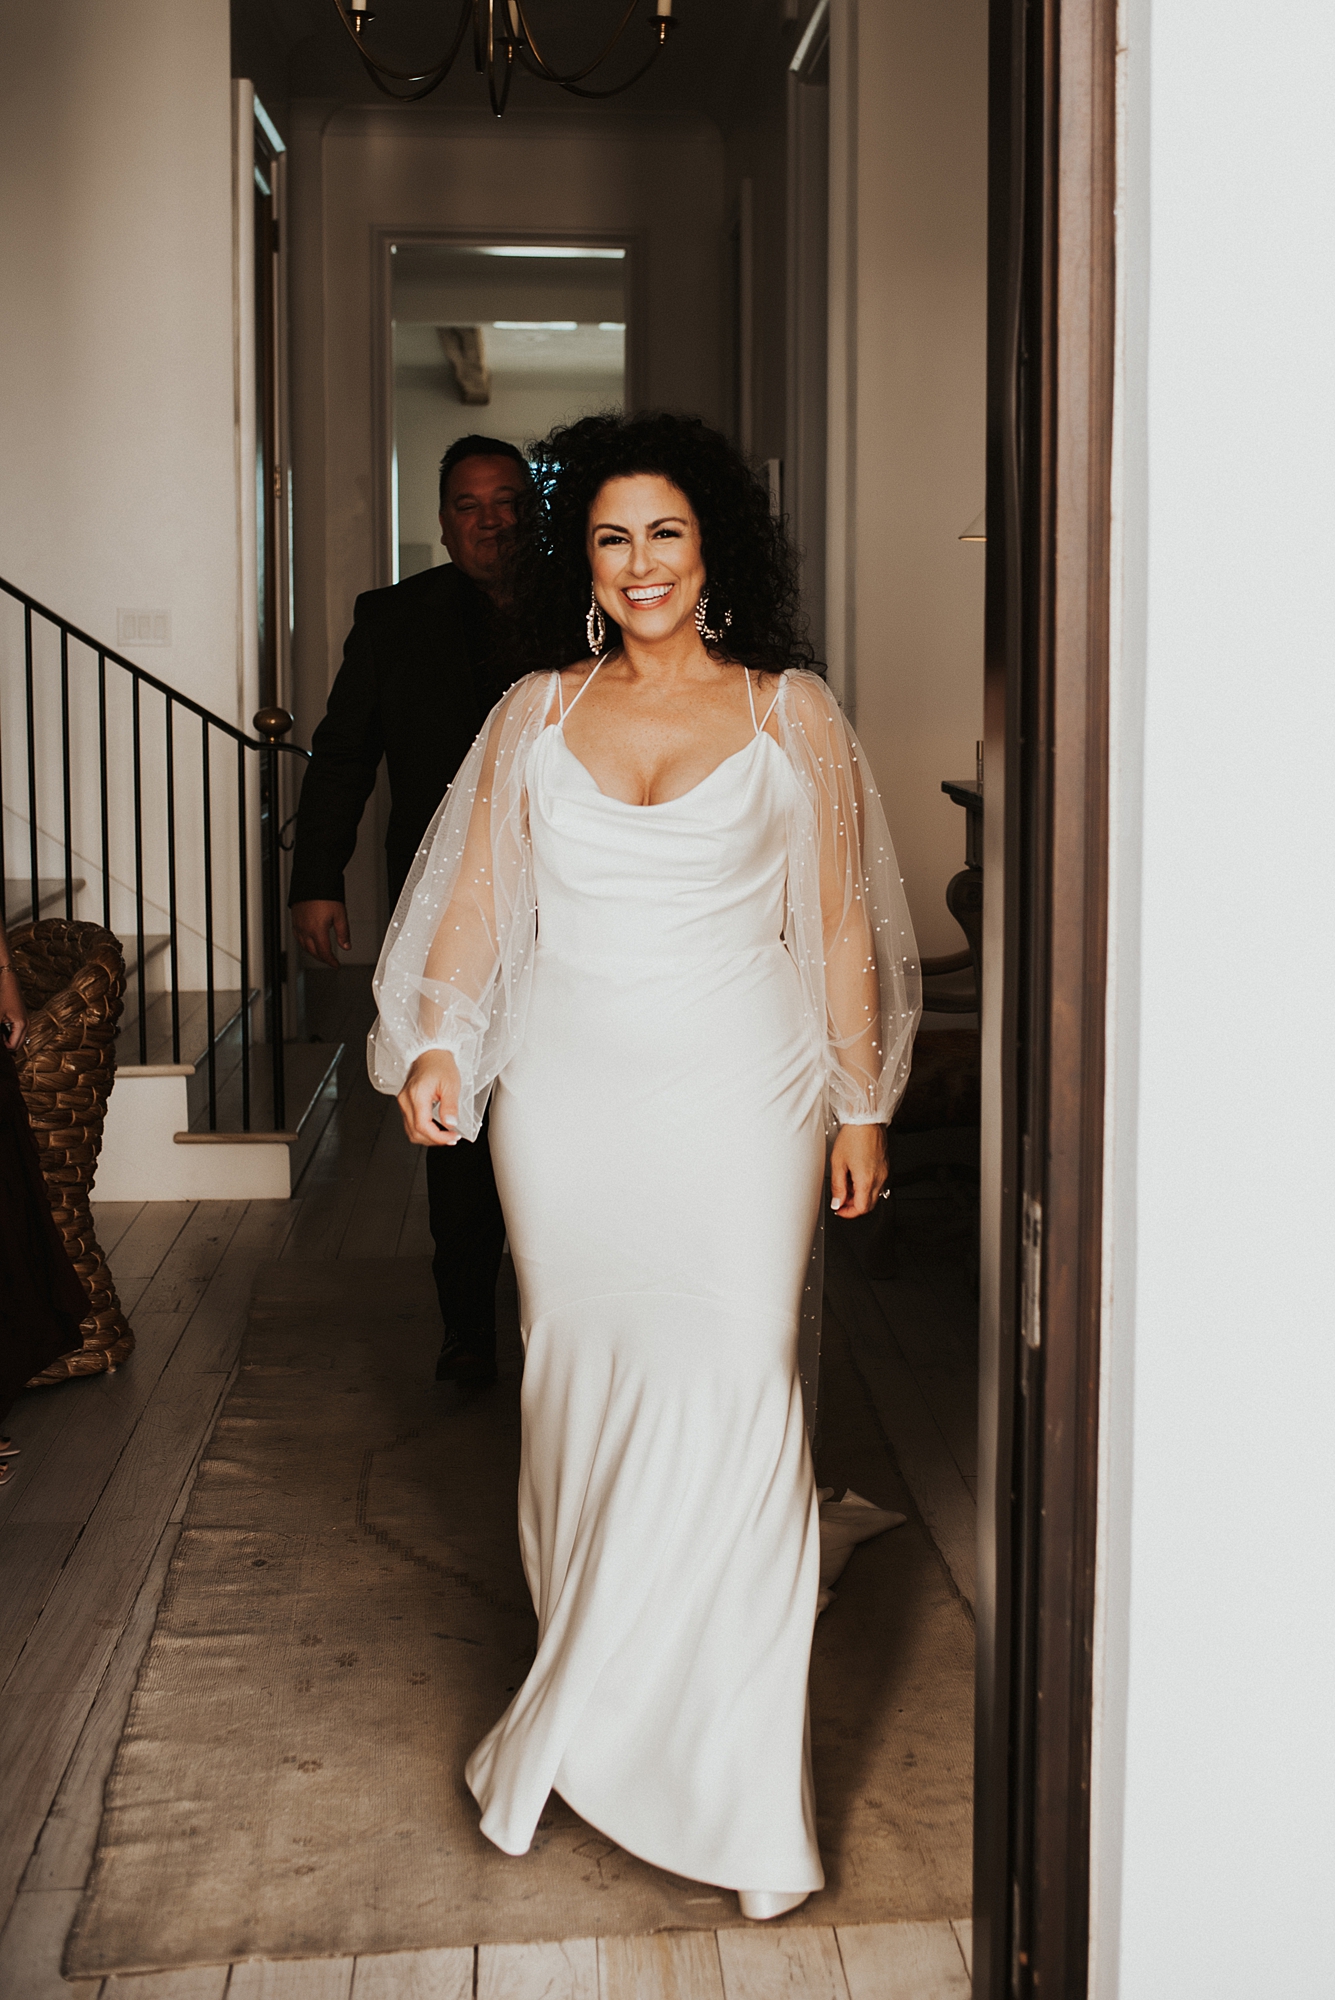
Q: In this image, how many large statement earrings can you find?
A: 2